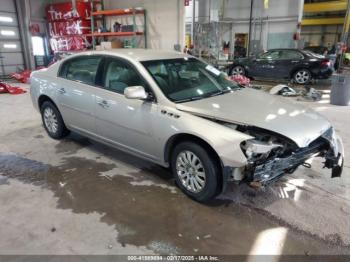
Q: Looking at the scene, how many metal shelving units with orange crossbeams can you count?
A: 1